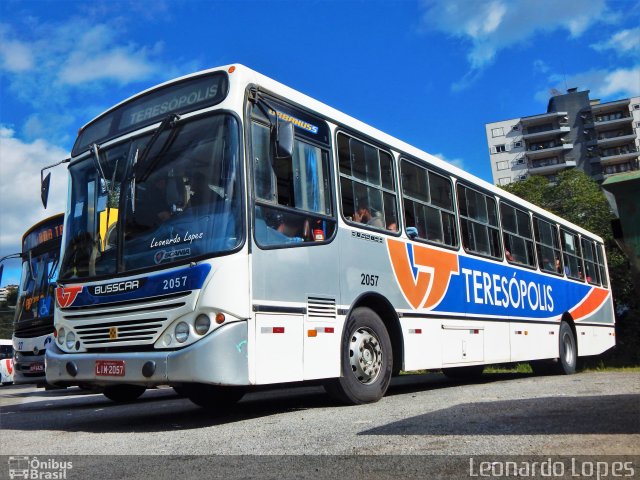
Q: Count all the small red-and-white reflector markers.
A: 8